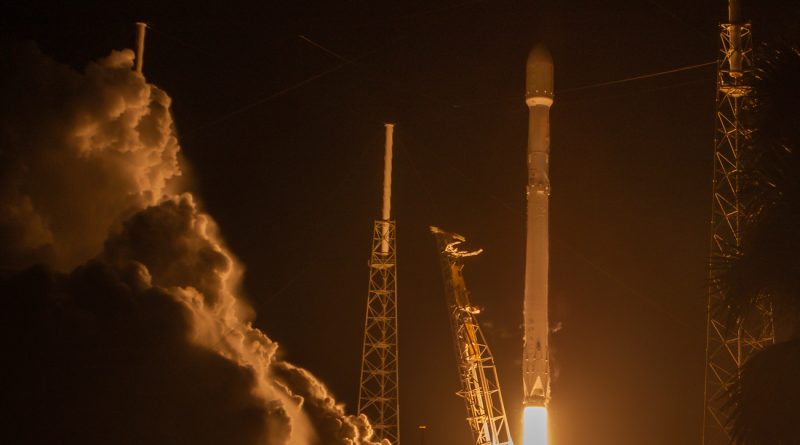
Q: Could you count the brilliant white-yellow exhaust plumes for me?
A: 1